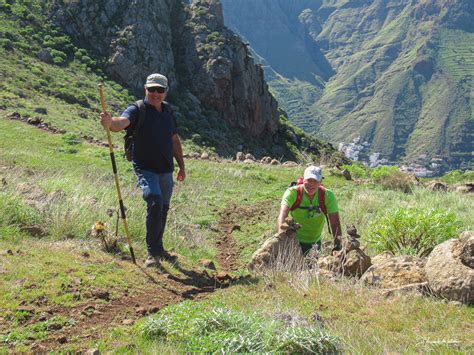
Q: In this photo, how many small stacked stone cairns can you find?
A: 2